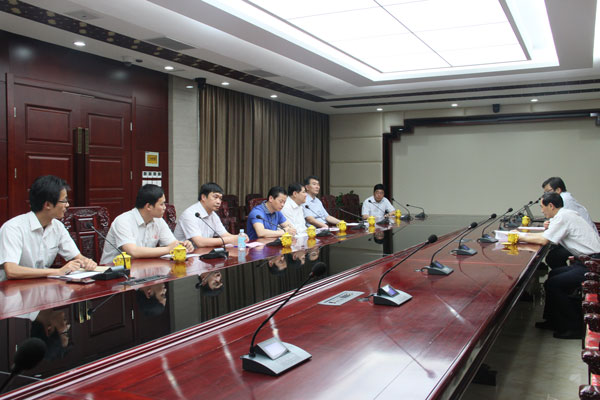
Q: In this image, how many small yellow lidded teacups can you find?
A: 9